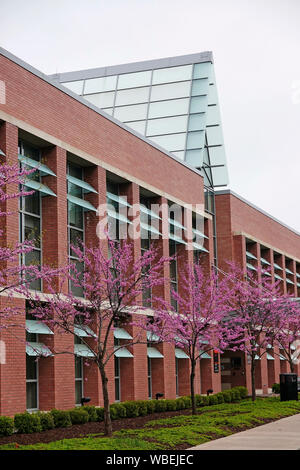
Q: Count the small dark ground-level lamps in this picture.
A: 3